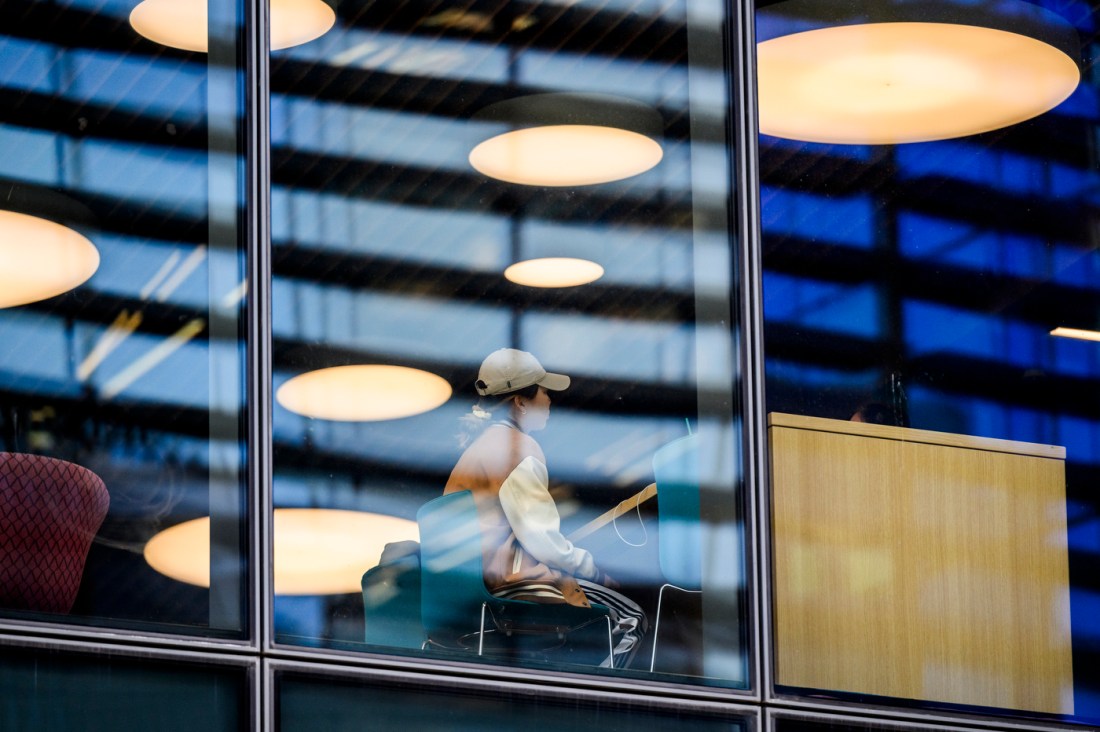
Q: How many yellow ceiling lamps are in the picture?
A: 7